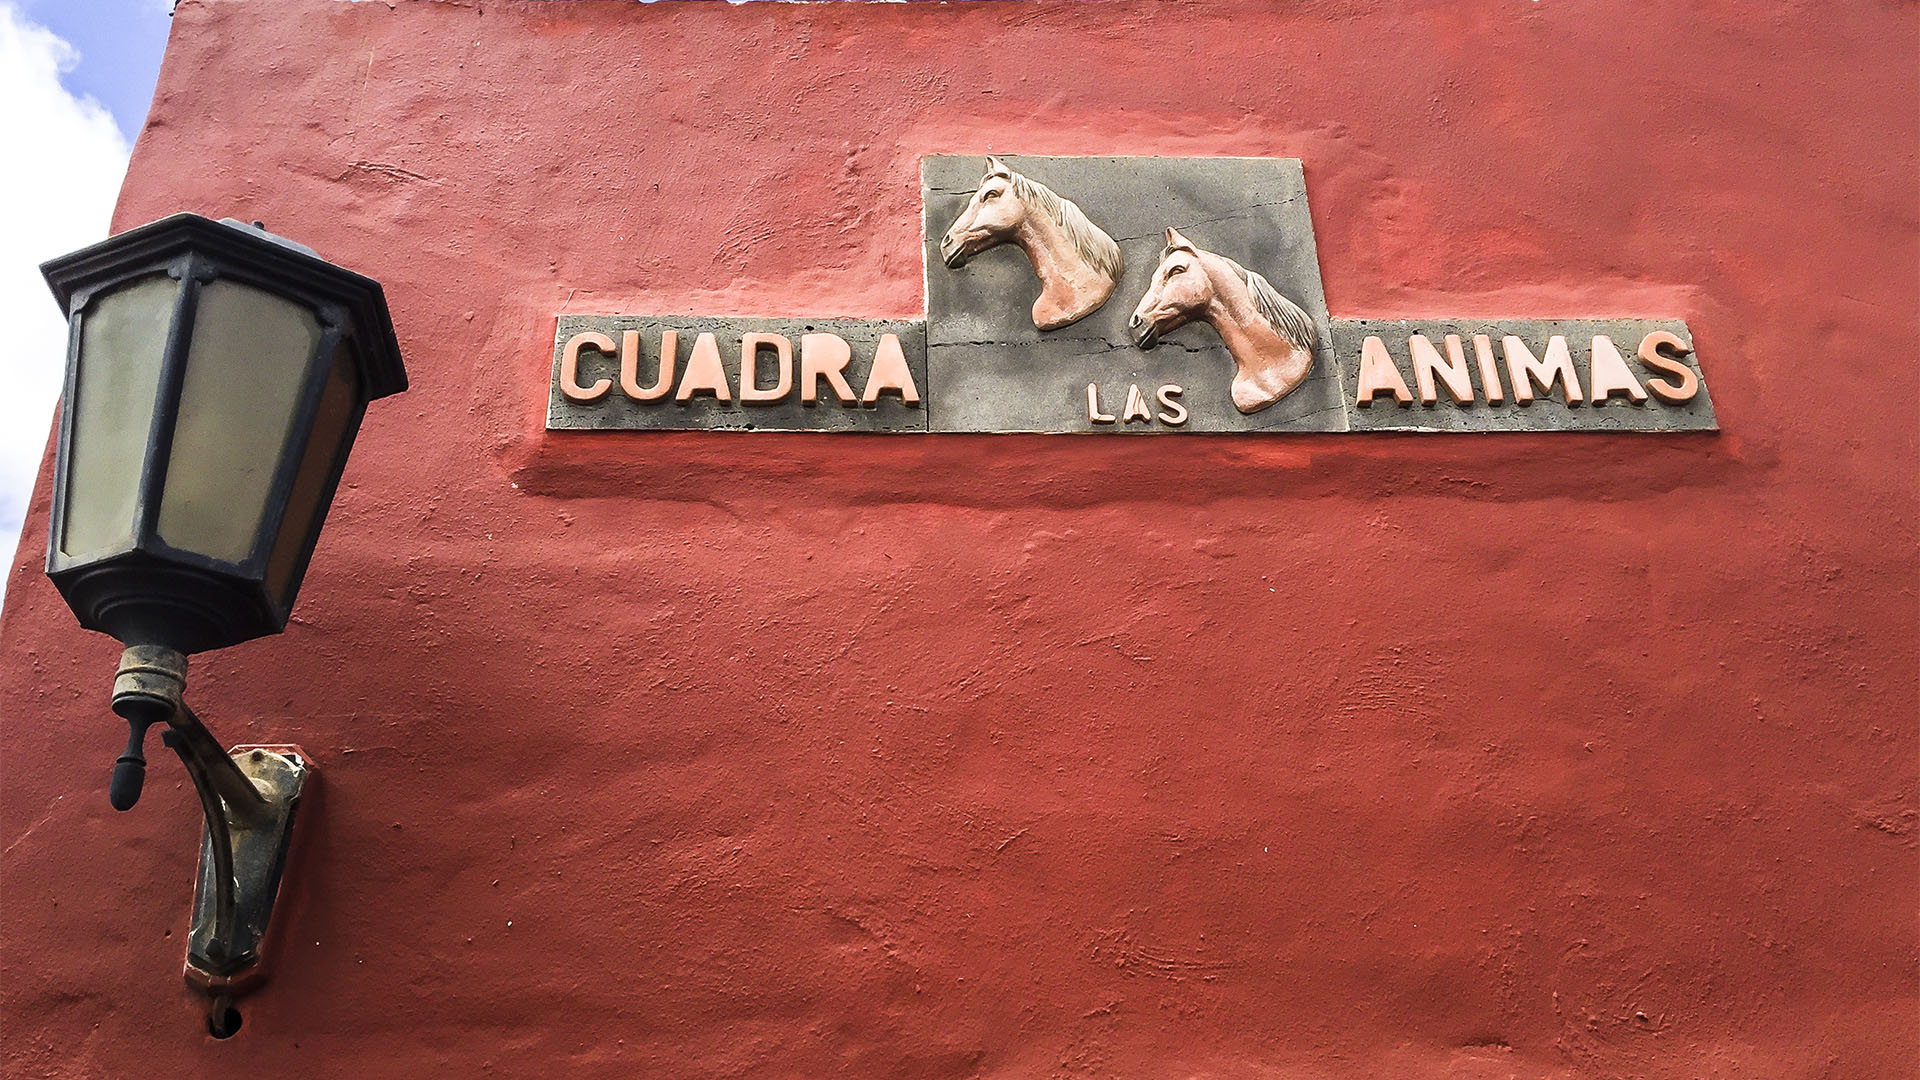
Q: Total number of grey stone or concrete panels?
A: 3